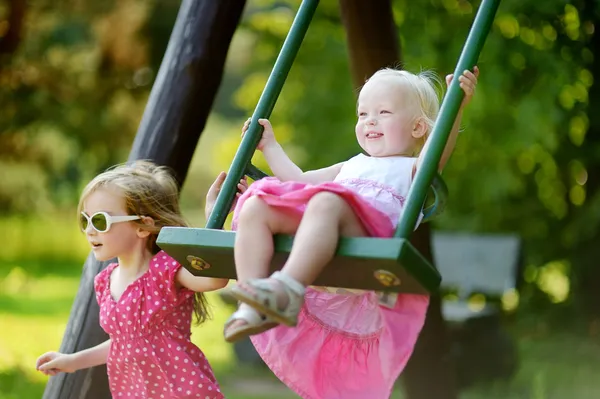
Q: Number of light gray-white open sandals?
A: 2